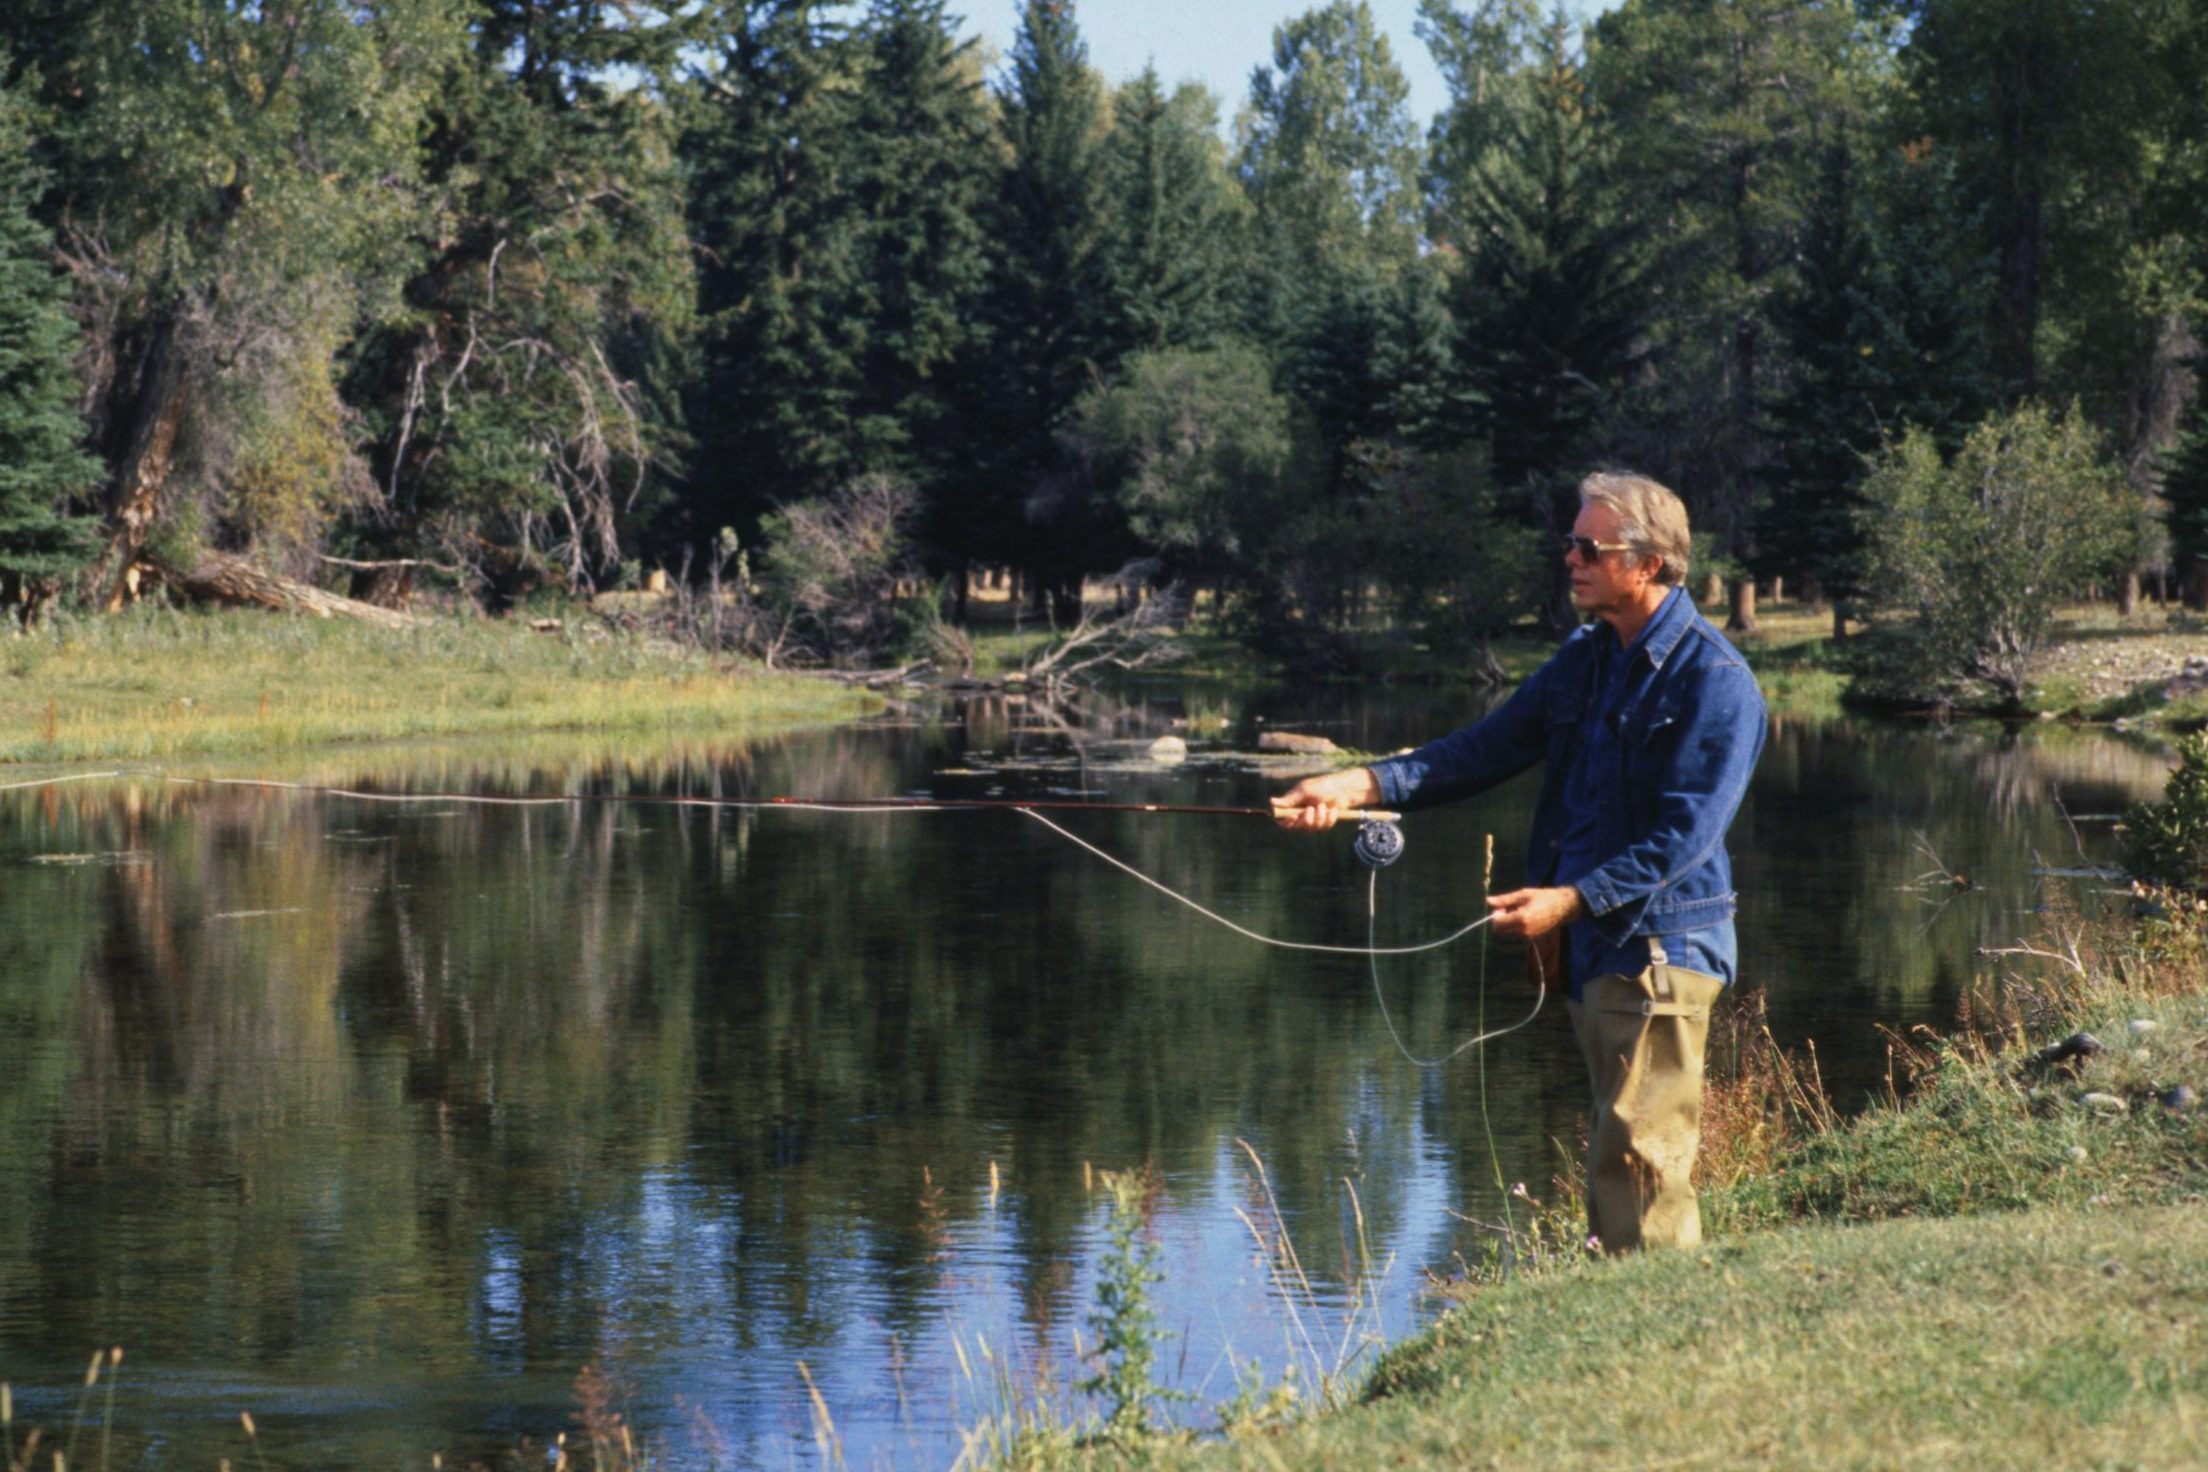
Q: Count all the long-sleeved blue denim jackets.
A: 1